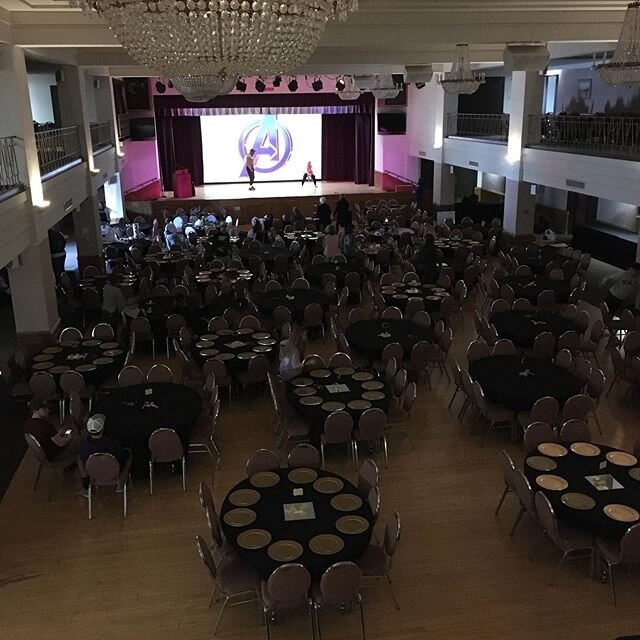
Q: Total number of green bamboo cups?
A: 0